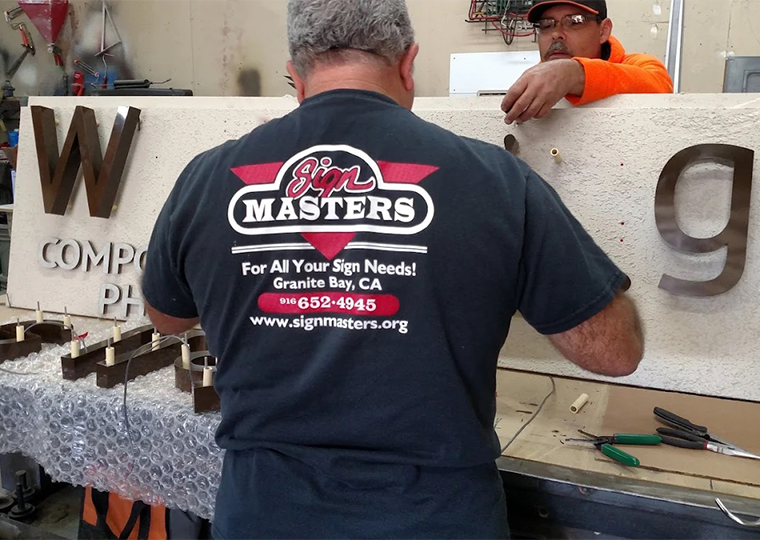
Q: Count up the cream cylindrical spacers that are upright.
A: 9